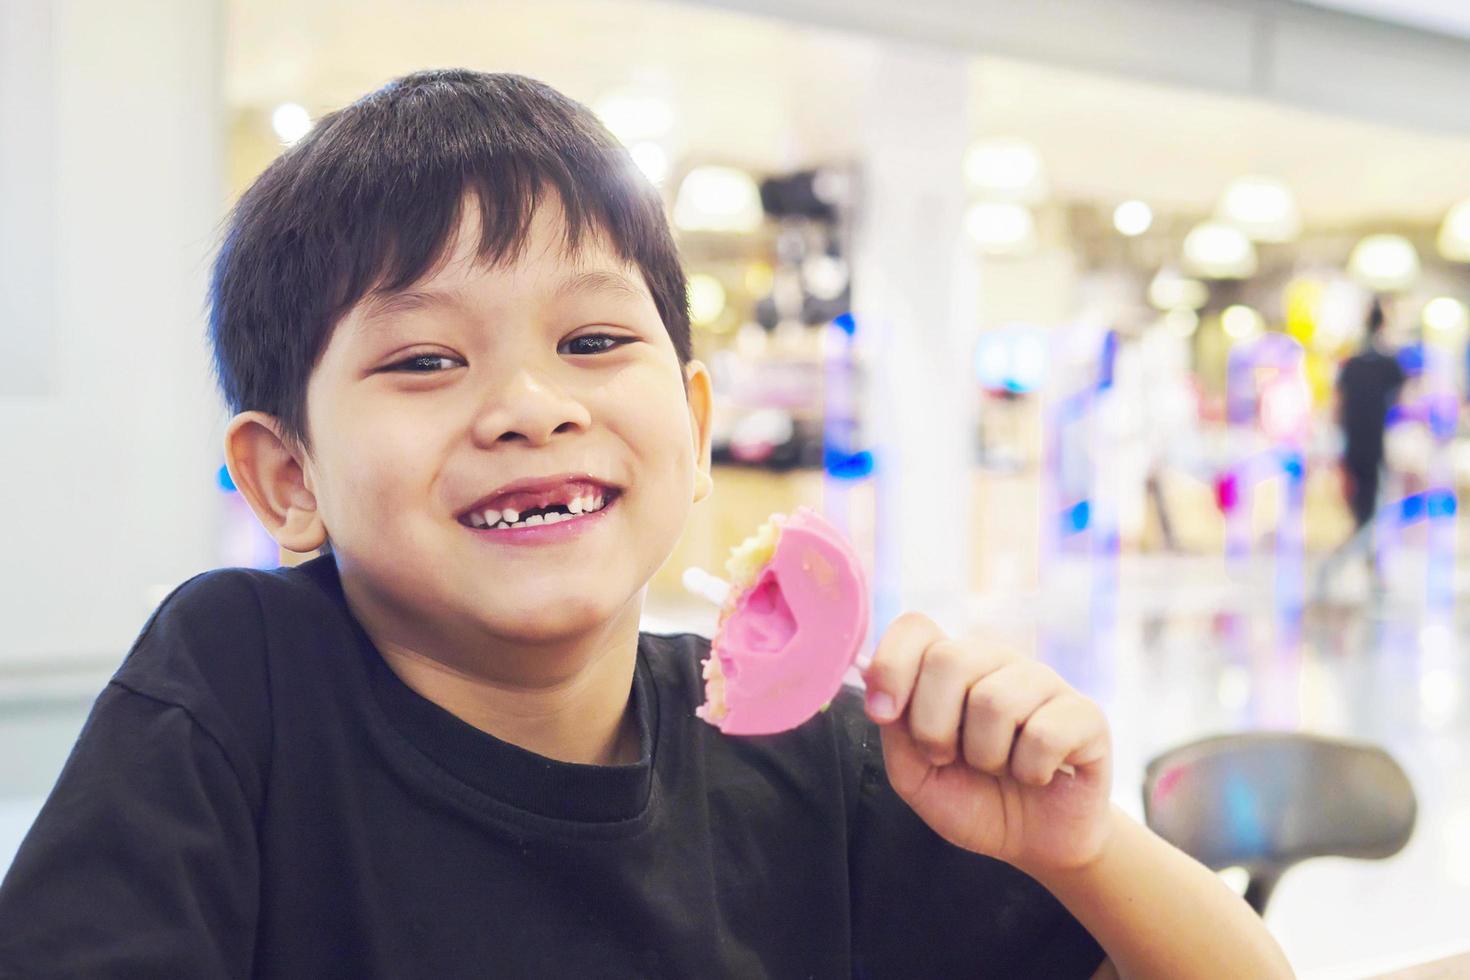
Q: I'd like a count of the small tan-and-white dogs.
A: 0